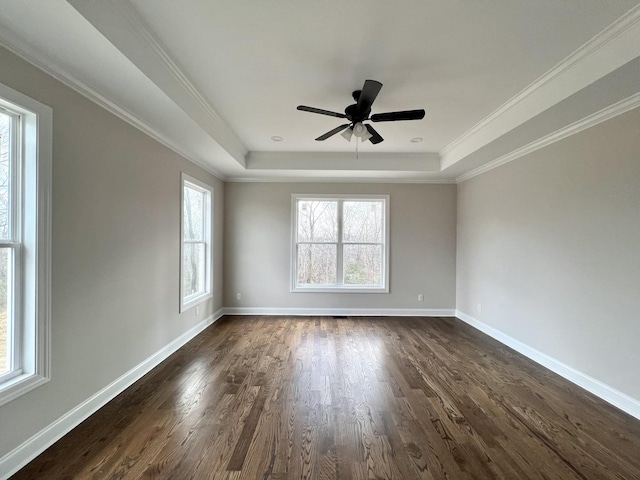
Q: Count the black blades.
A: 5